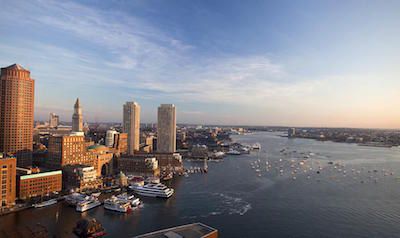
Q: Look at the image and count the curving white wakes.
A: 1